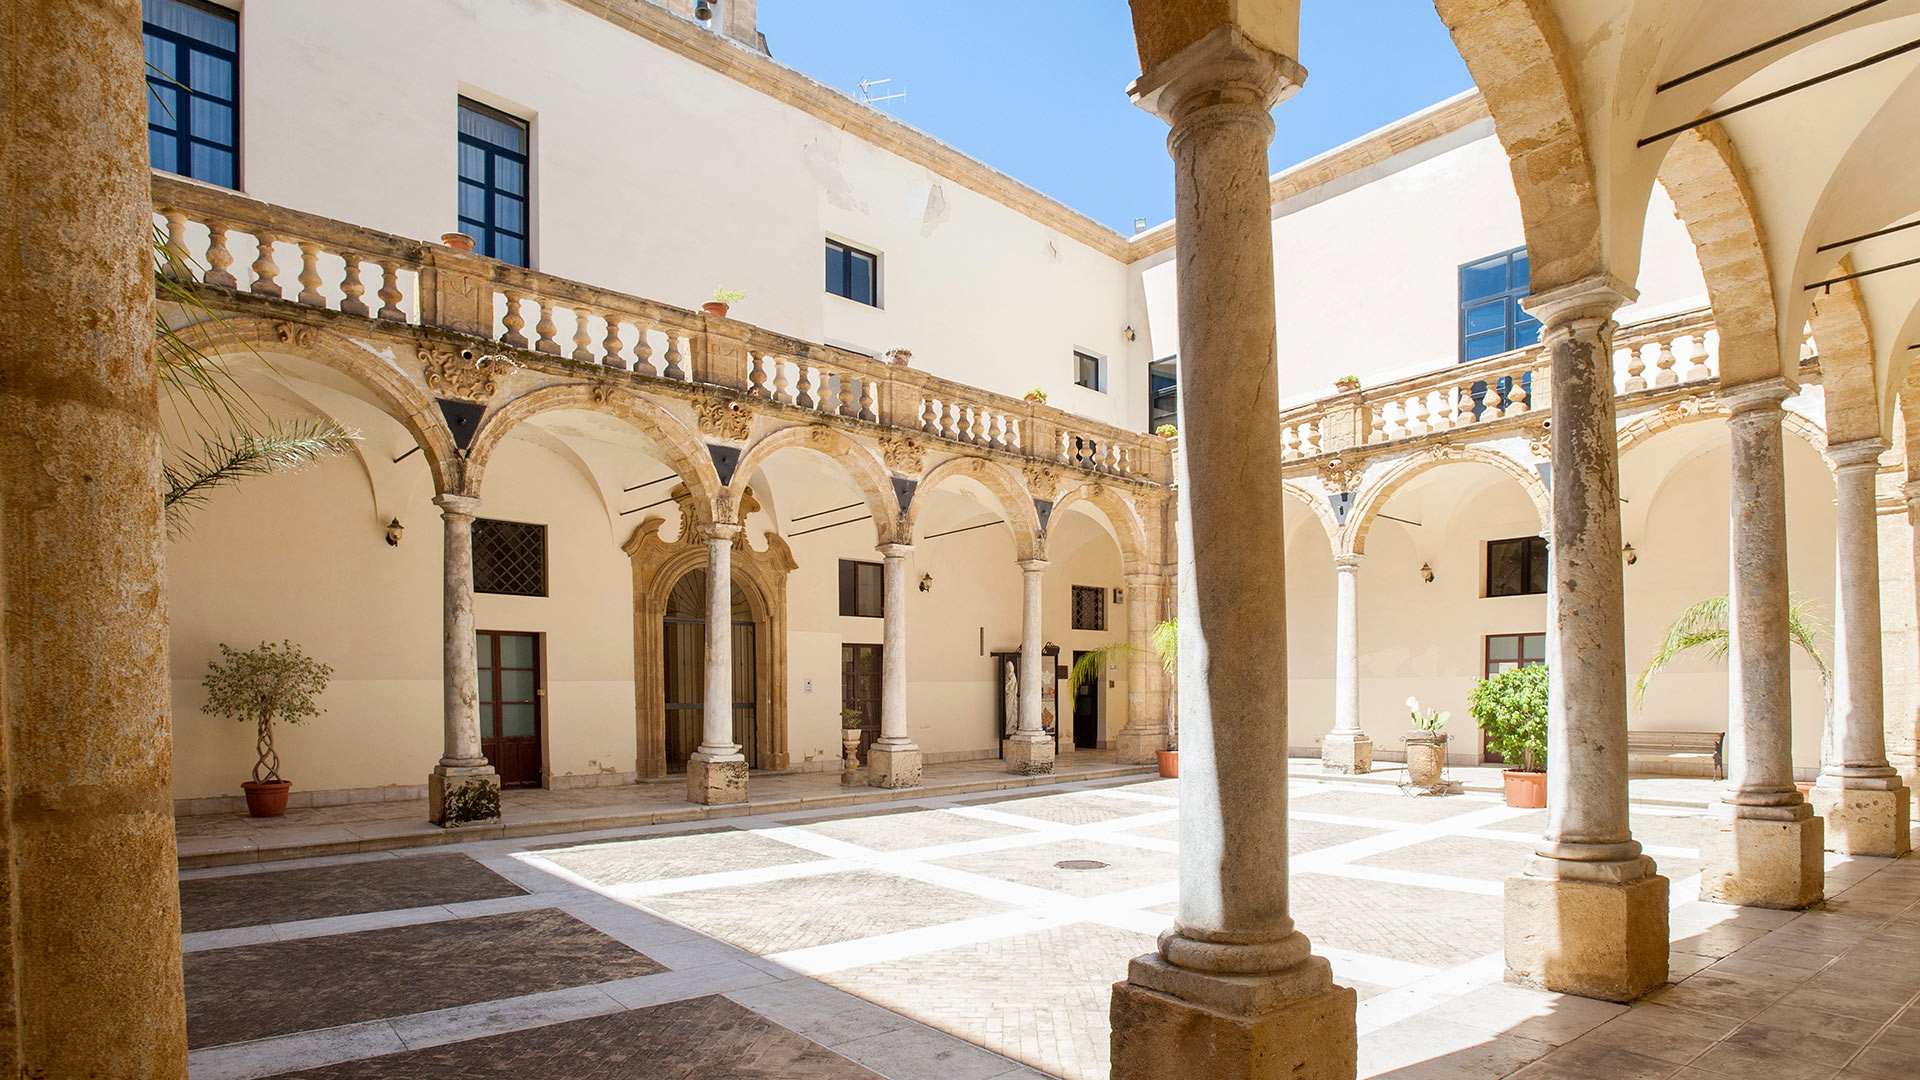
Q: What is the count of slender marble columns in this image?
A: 9